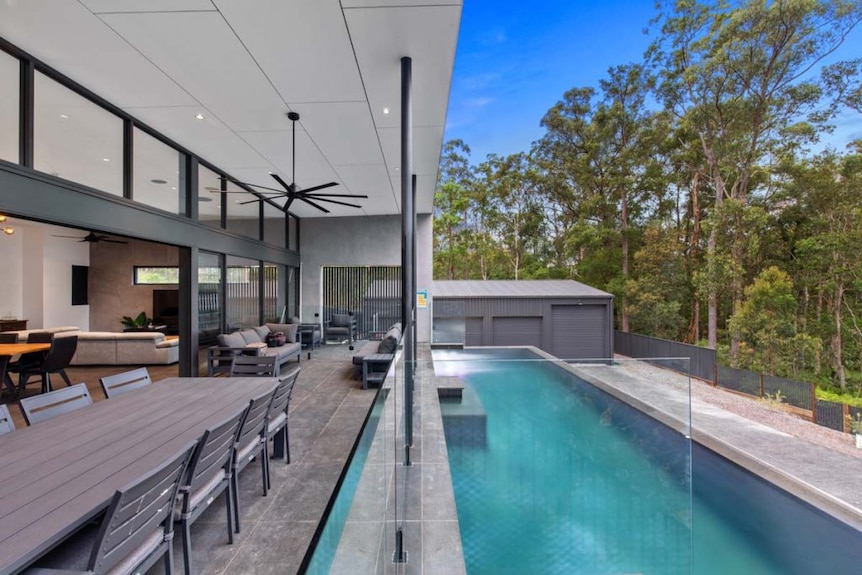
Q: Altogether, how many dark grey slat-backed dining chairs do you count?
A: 8